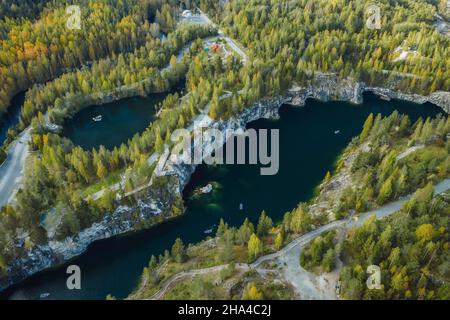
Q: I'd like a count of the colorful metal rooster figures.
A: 0